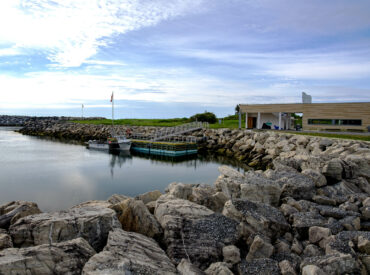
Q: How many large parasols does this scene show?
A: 0